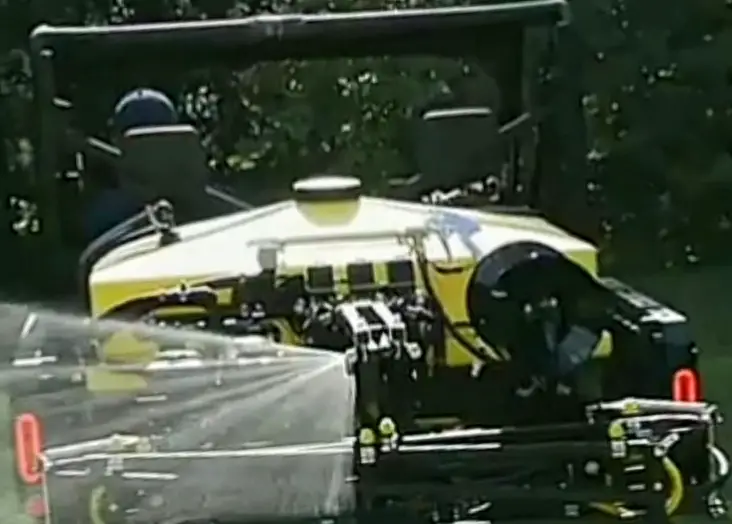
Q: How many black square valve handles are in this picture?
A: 3